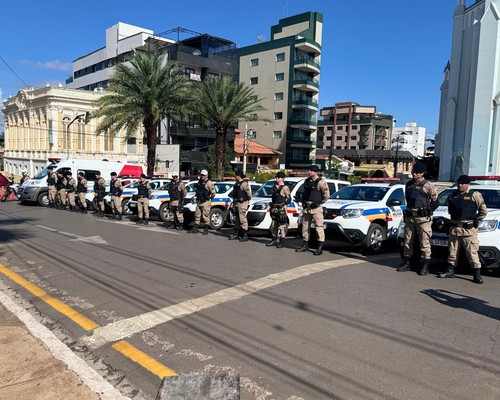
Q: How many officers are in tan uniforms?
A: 14